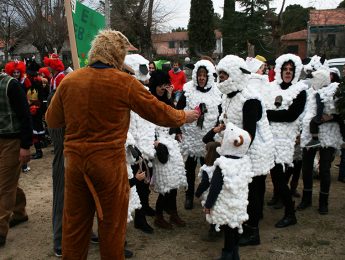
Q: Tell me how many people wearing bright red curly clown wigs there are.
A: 3